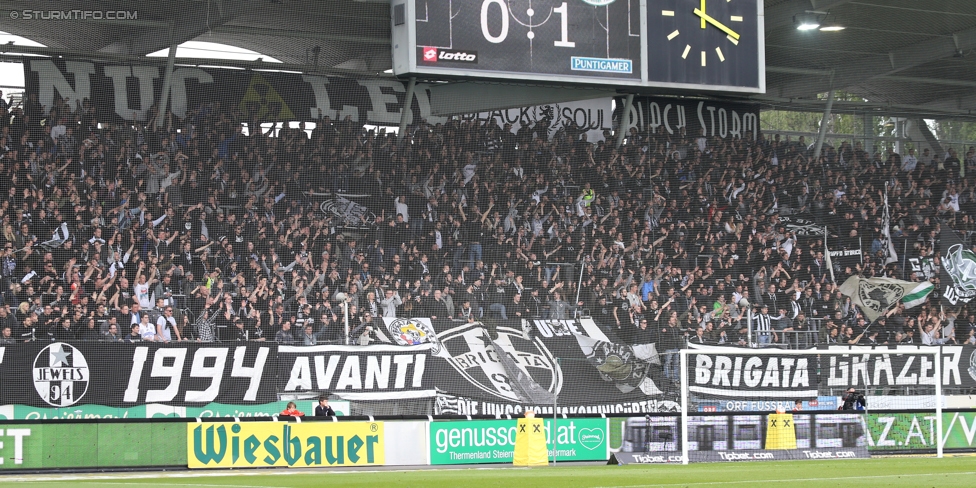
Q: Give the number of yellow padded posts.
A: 2